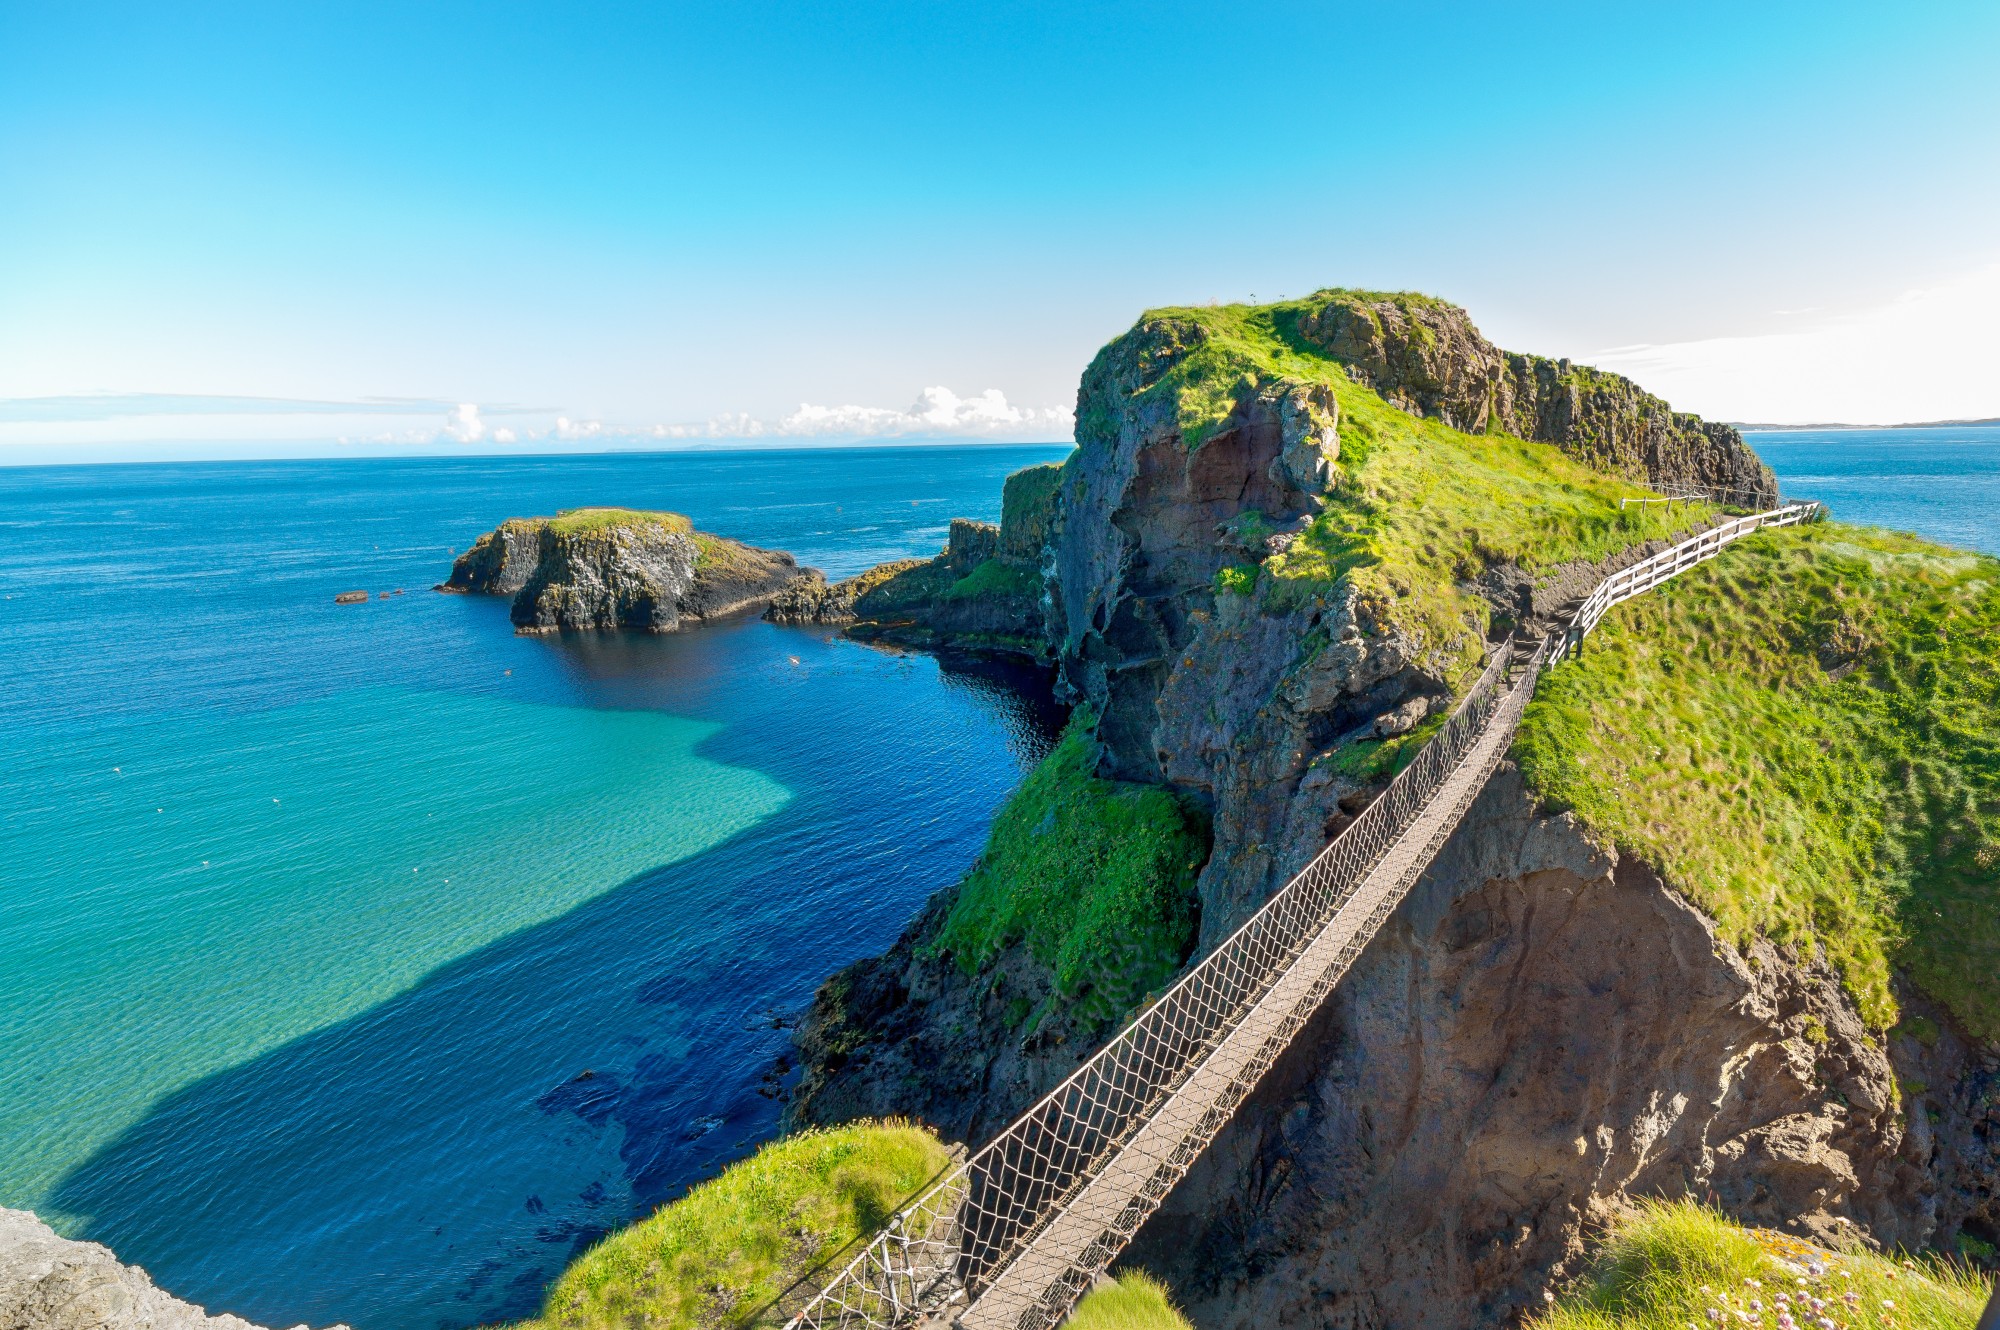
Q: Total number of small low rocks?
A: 3